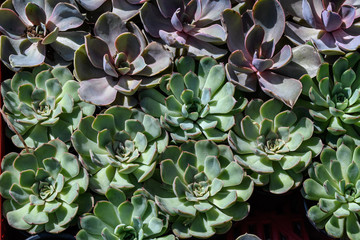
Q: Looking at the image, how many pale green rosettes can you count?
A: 9